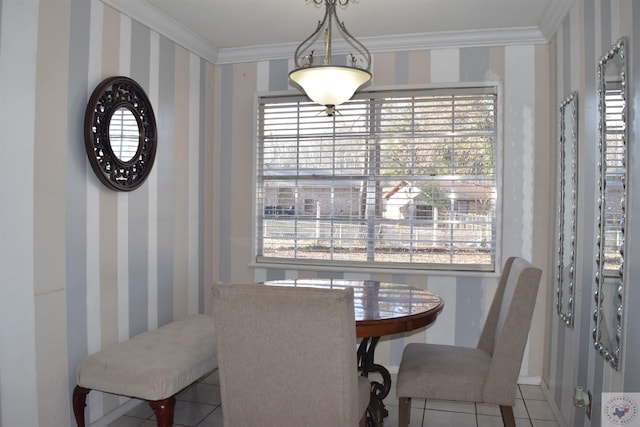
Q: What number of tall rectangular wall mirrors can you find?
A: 2